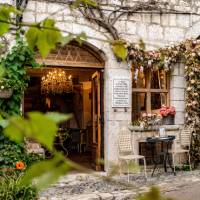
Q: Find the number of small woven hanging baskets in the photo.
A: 1